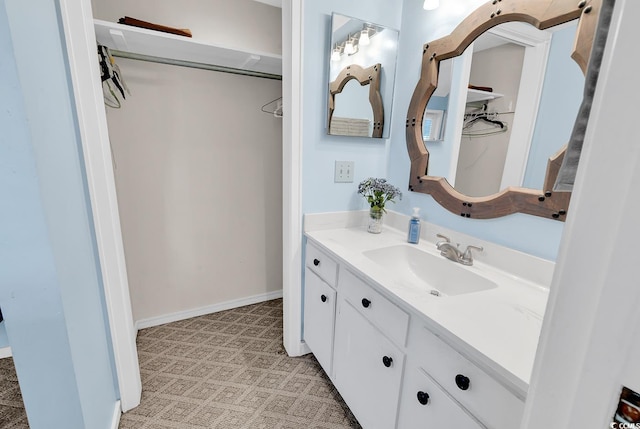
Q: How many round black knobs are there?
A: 6